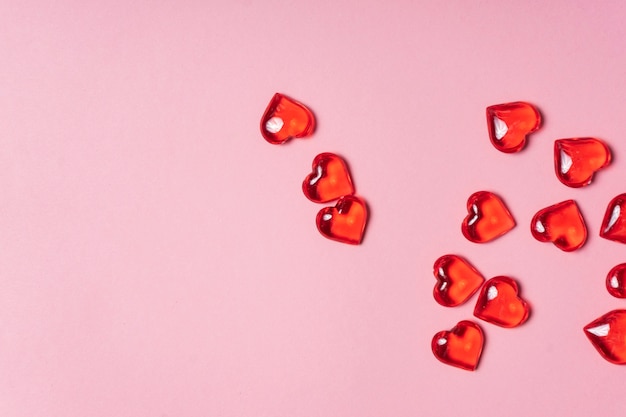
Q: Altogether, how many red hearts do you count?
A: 13